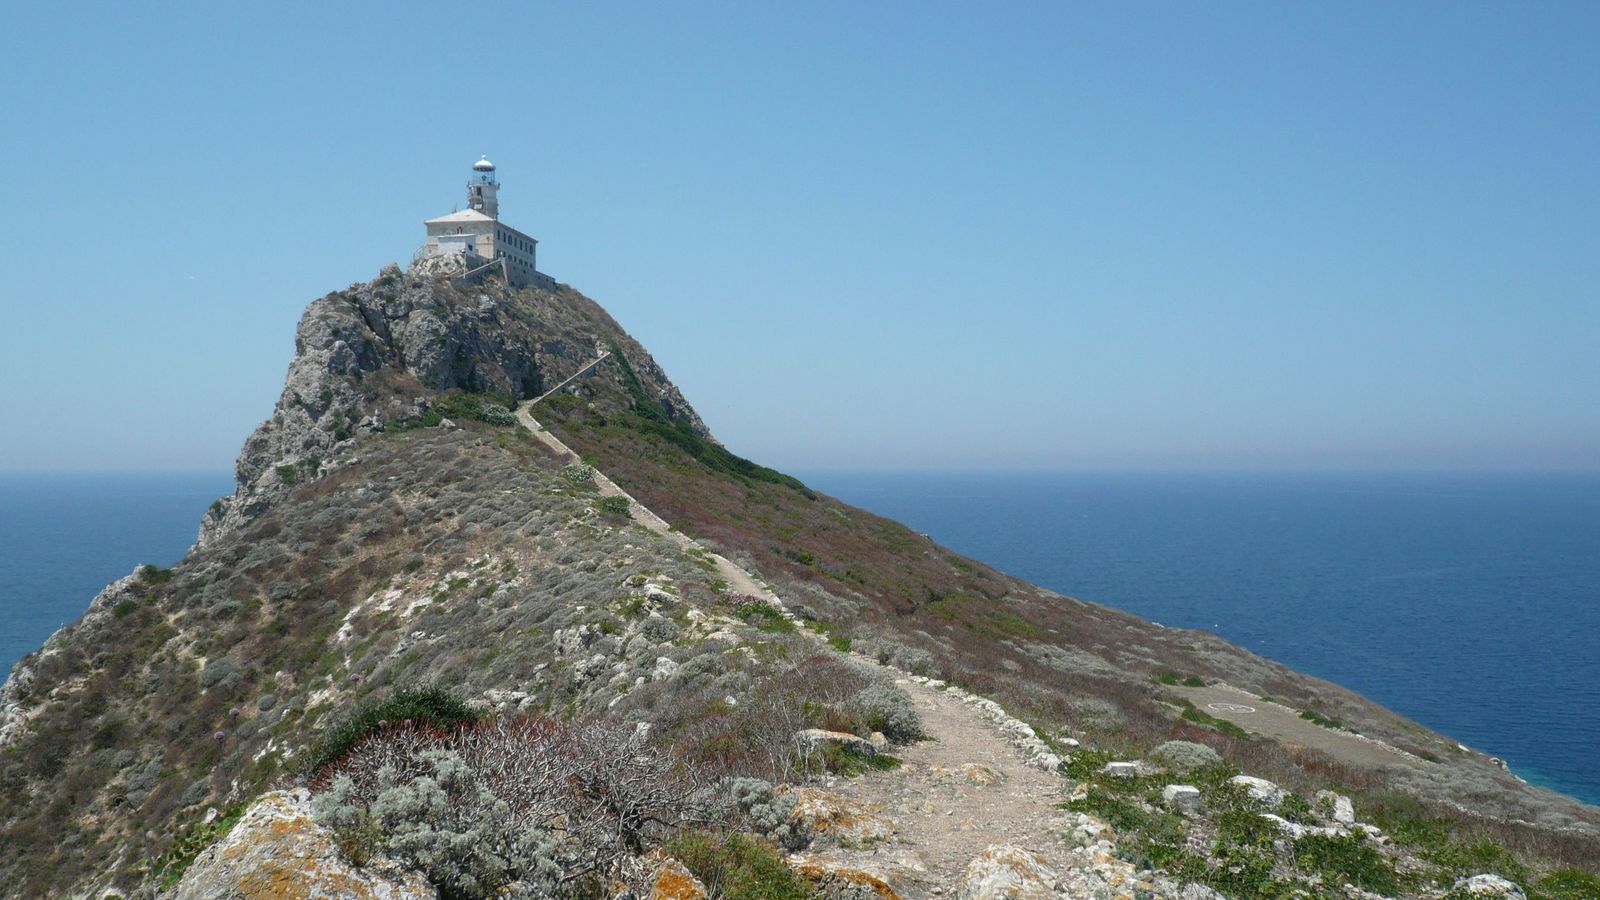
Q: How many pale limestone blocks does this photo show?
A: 2